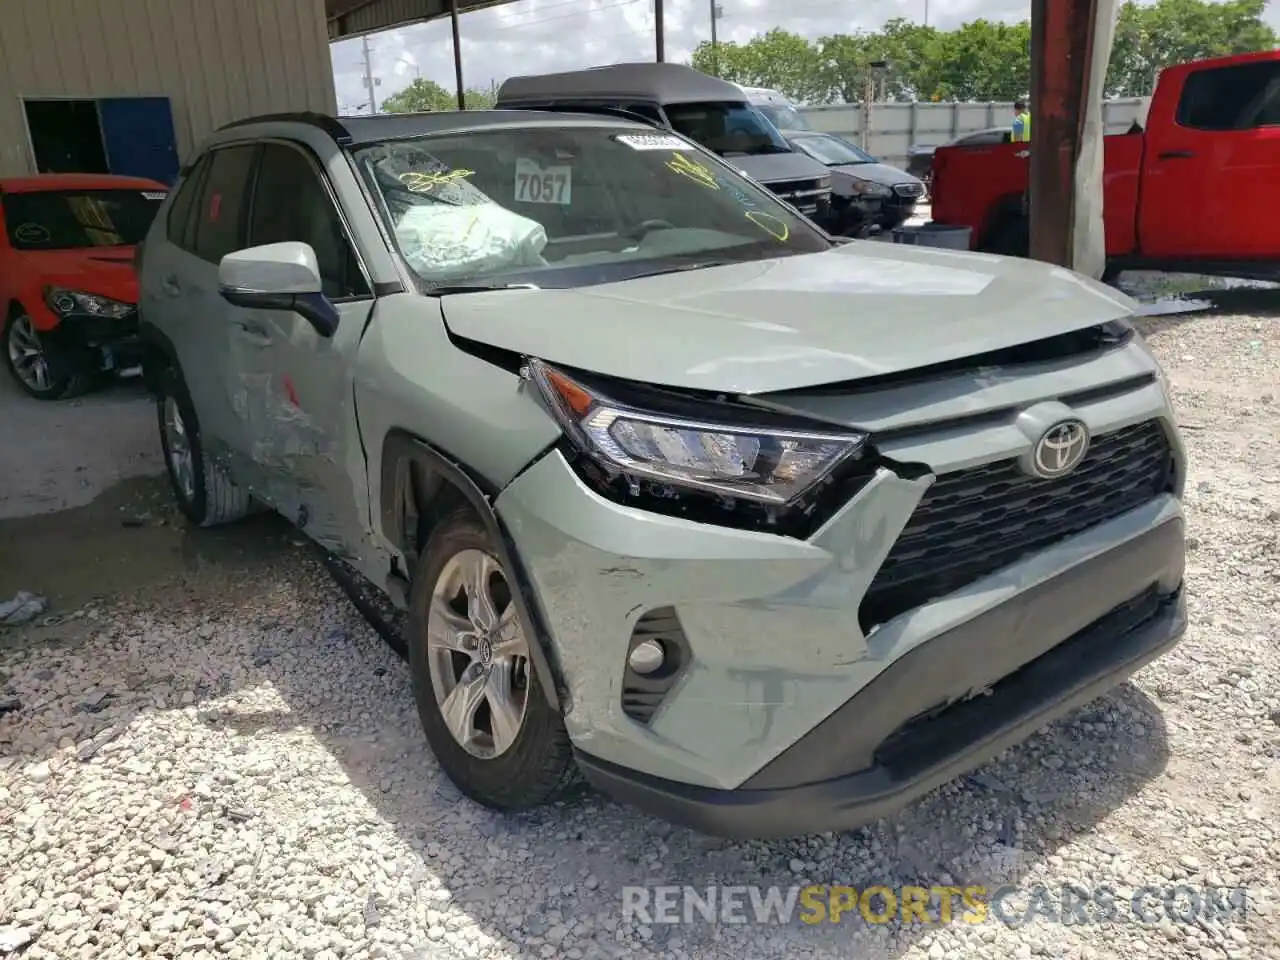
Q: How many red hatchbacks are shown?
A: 1